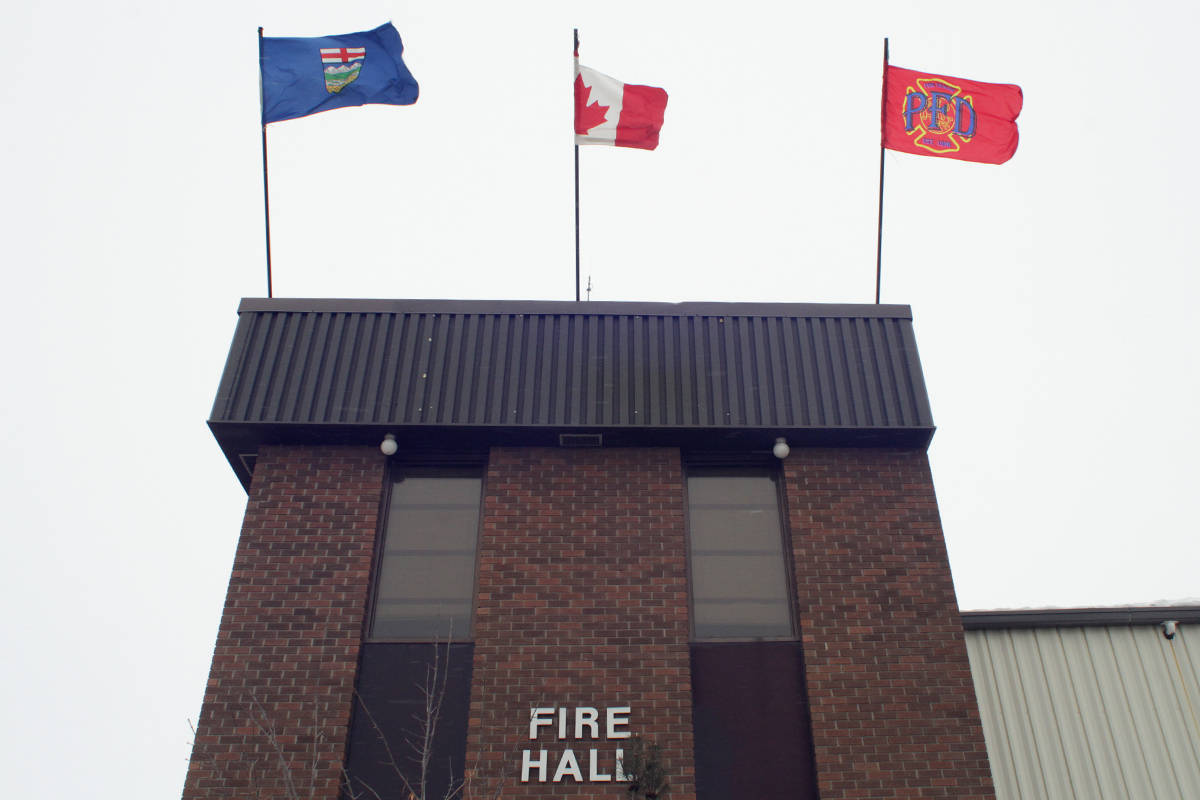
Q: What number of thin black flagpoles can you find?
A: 3